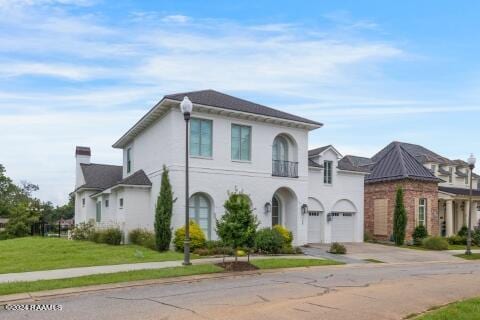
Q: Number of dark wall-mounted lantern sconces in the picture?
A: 3